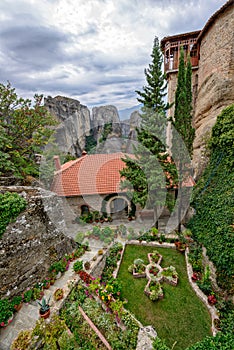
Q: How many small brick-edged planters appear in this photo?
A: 5